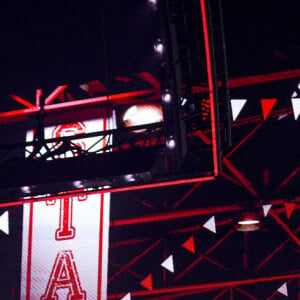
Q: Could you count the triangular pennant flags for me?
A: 12